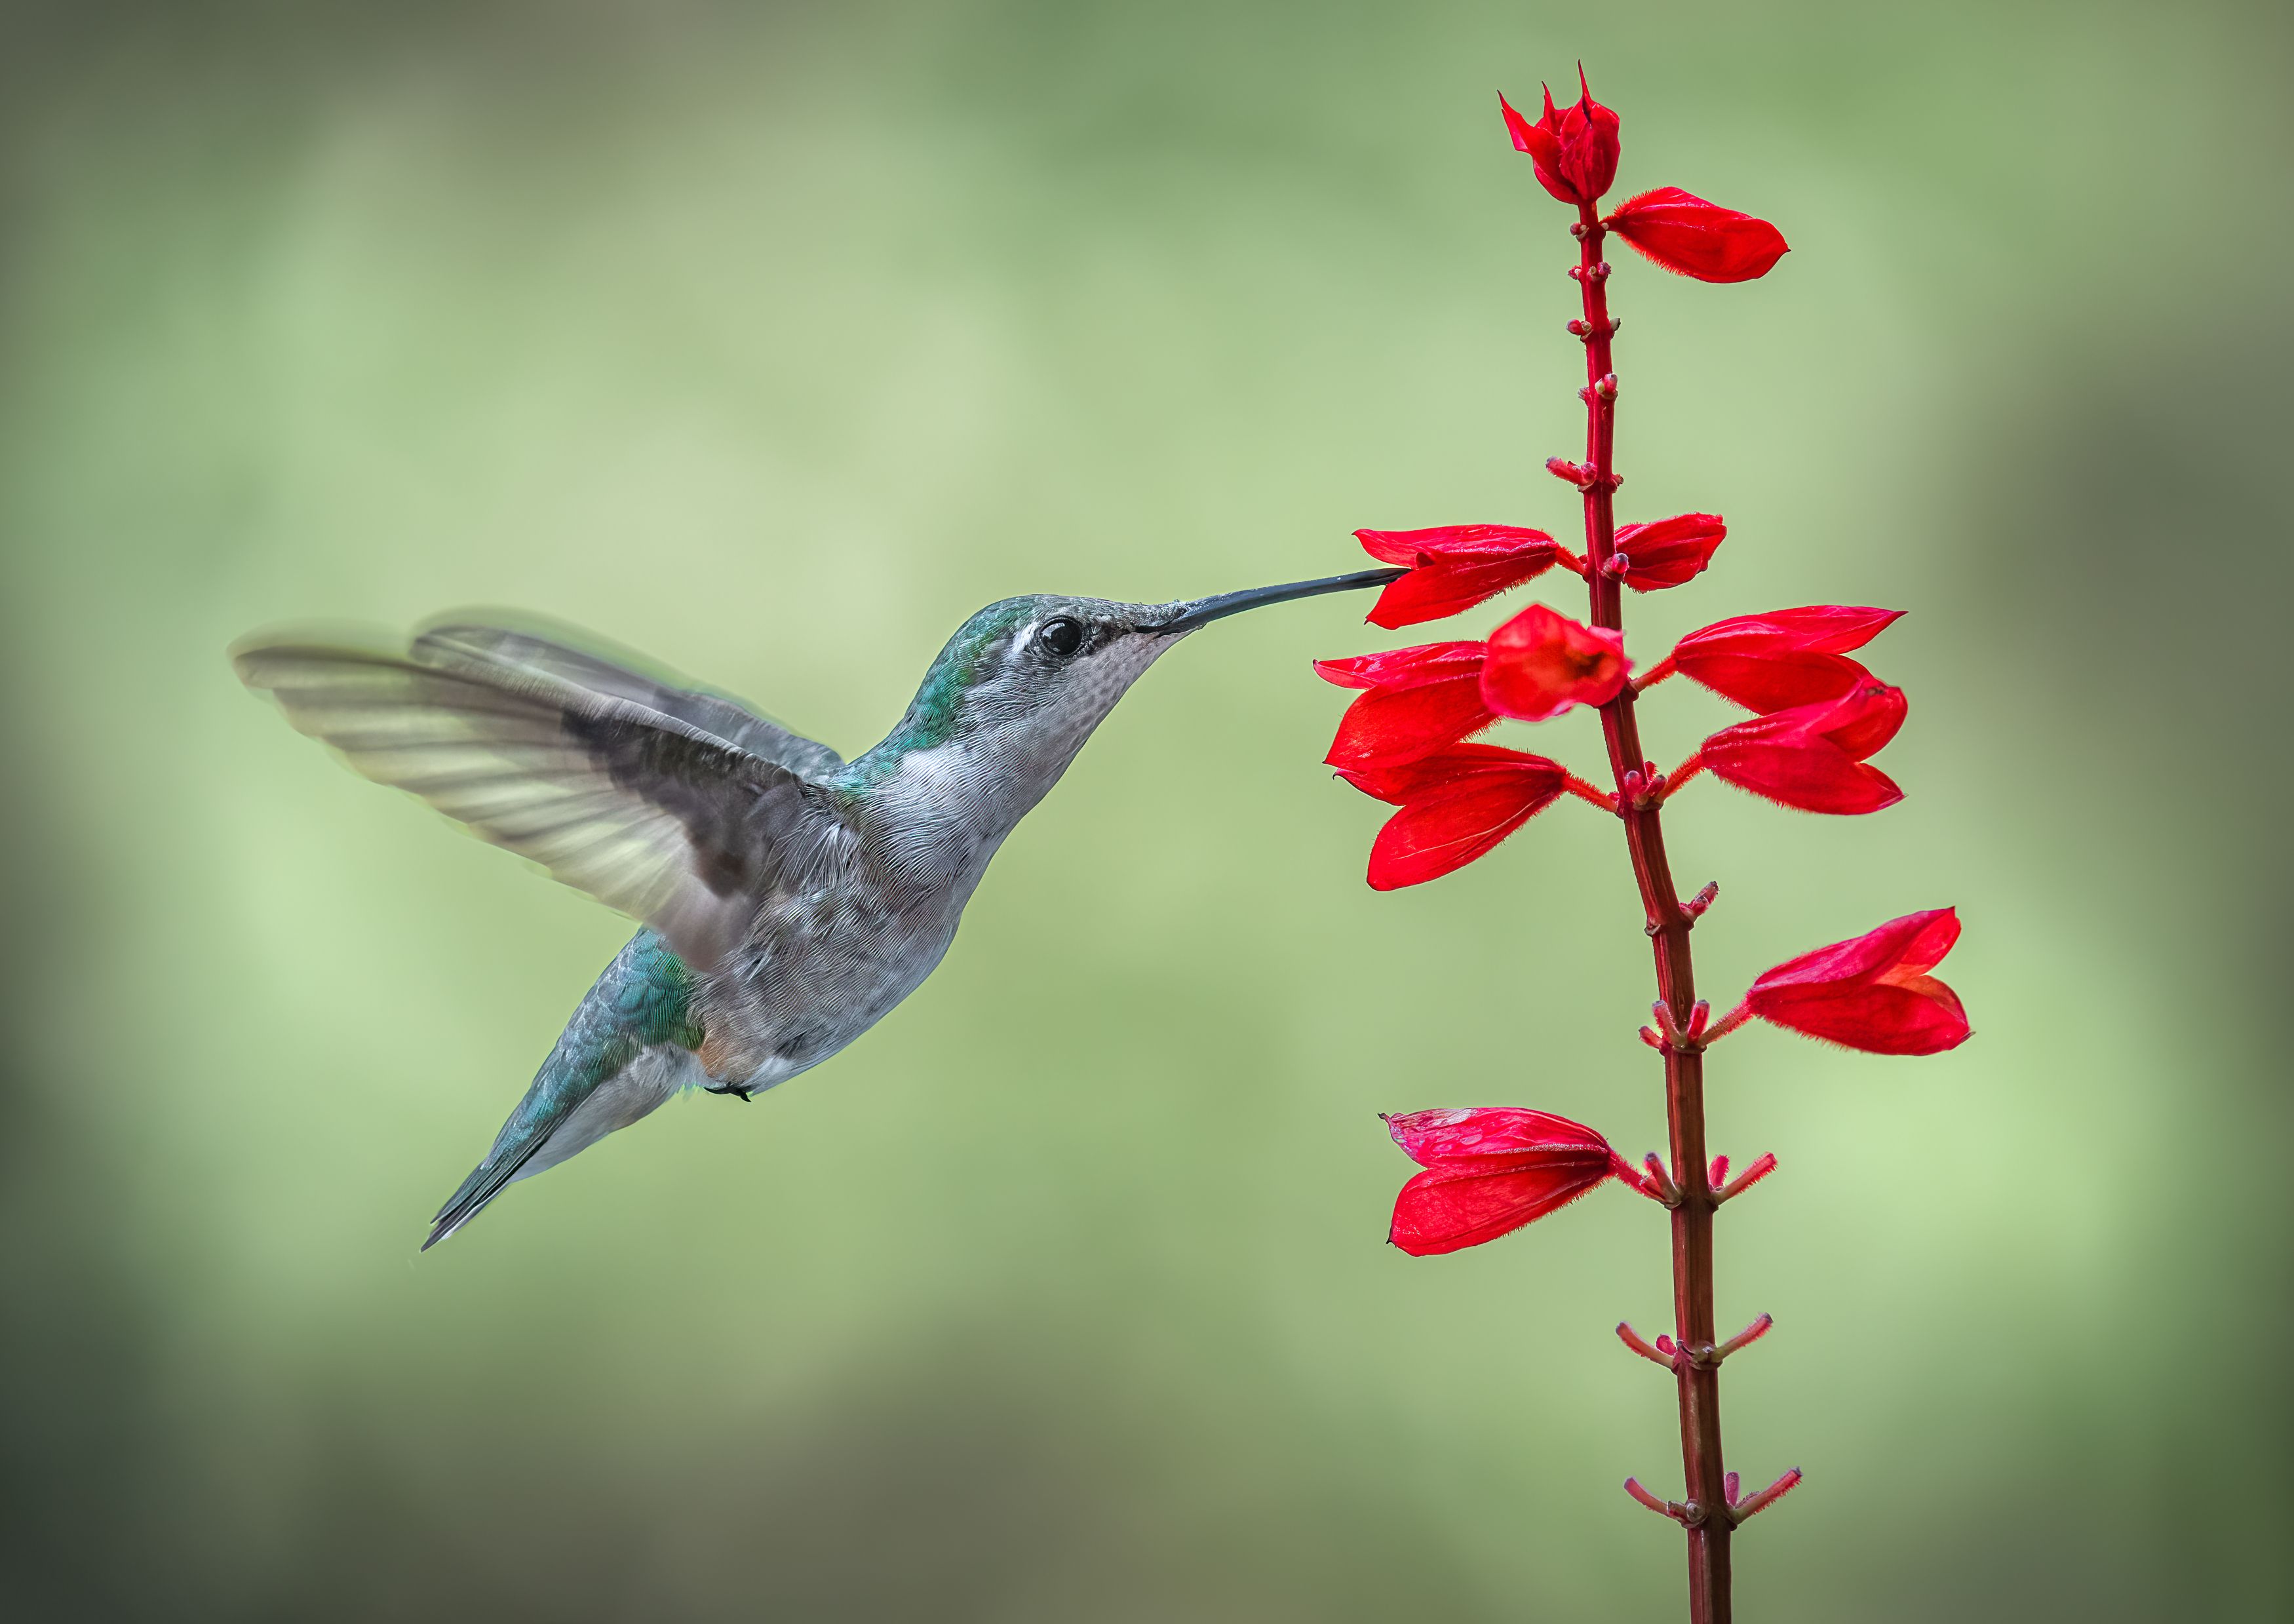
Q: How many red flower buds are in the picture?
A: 11